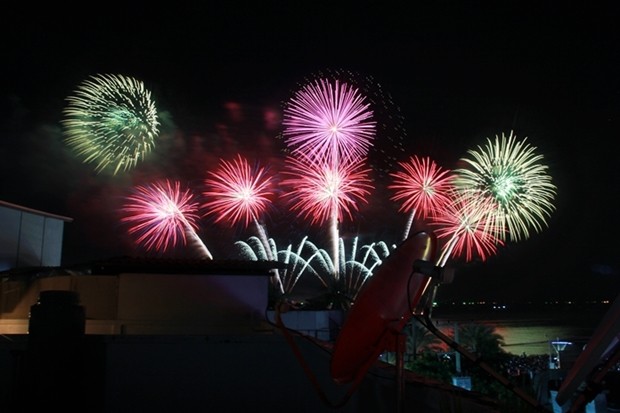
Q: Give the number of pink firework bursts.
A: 6